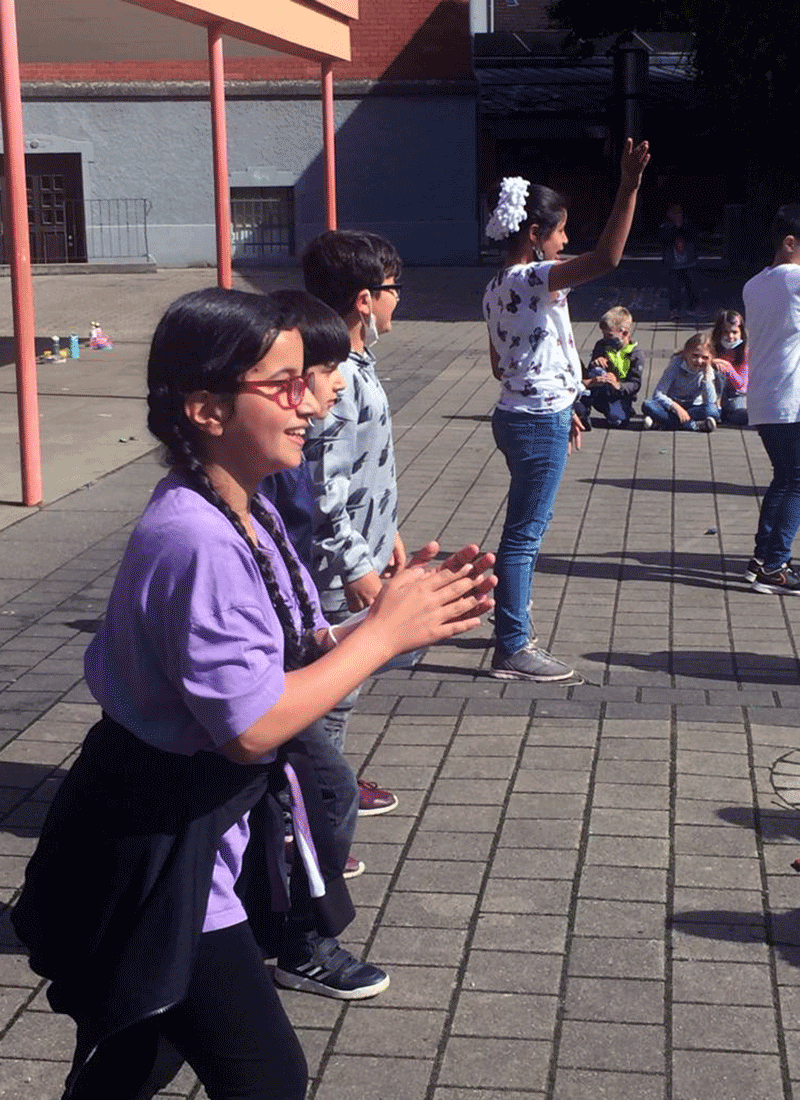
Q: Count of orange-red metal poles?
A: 3